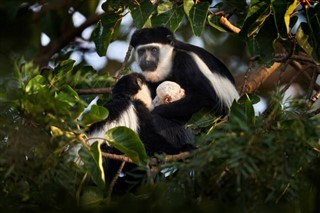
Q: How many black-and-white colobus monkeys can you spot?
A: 3